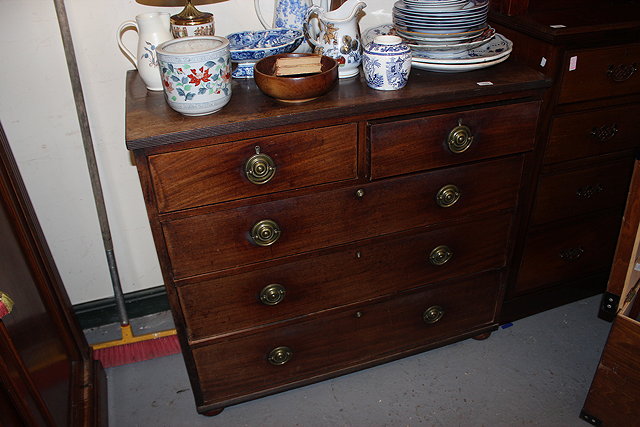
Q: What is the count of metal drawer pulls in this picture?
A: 12